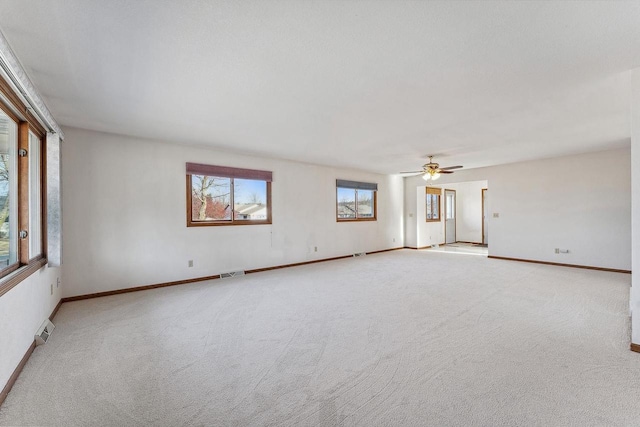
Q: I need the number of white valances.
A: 1